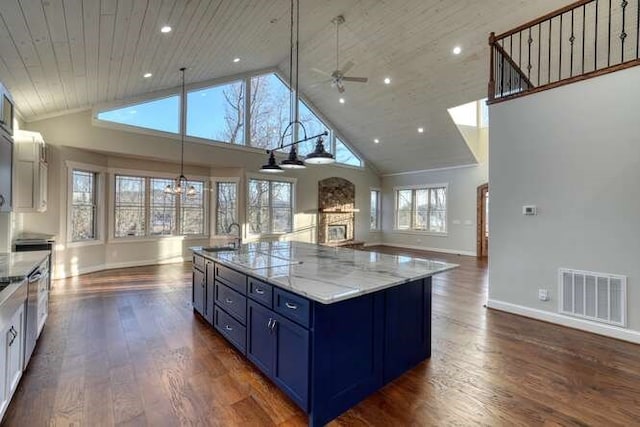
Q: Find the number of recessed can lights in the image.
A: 8